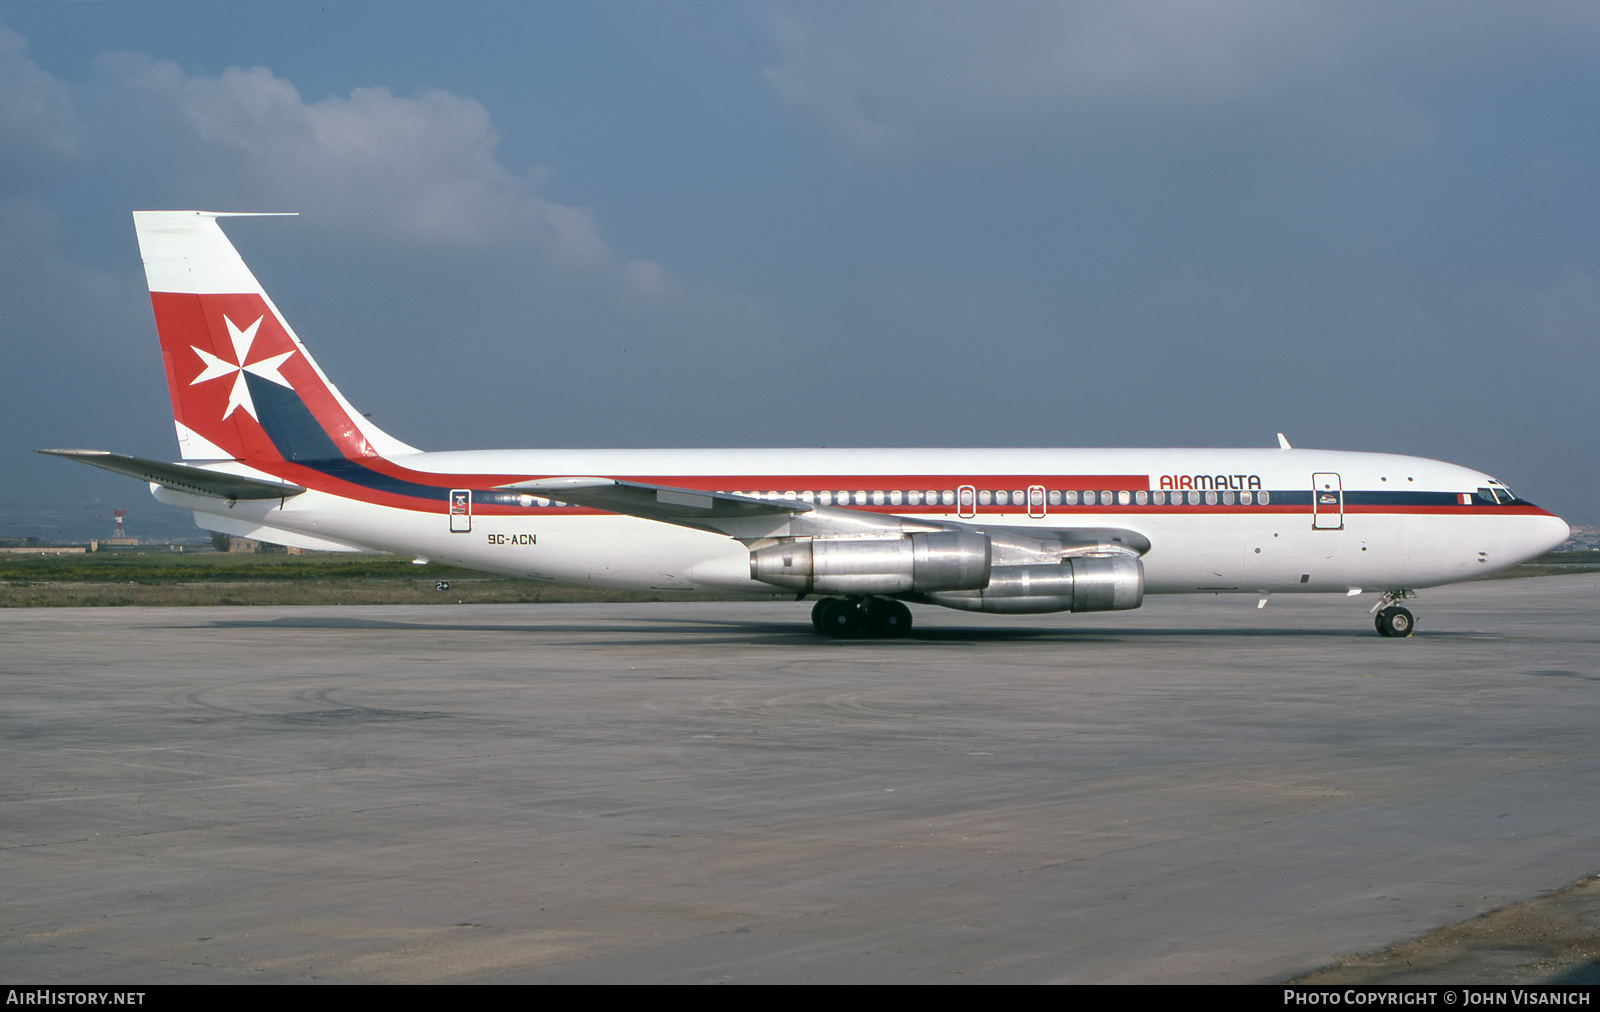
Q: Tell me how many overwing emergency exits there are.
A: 2